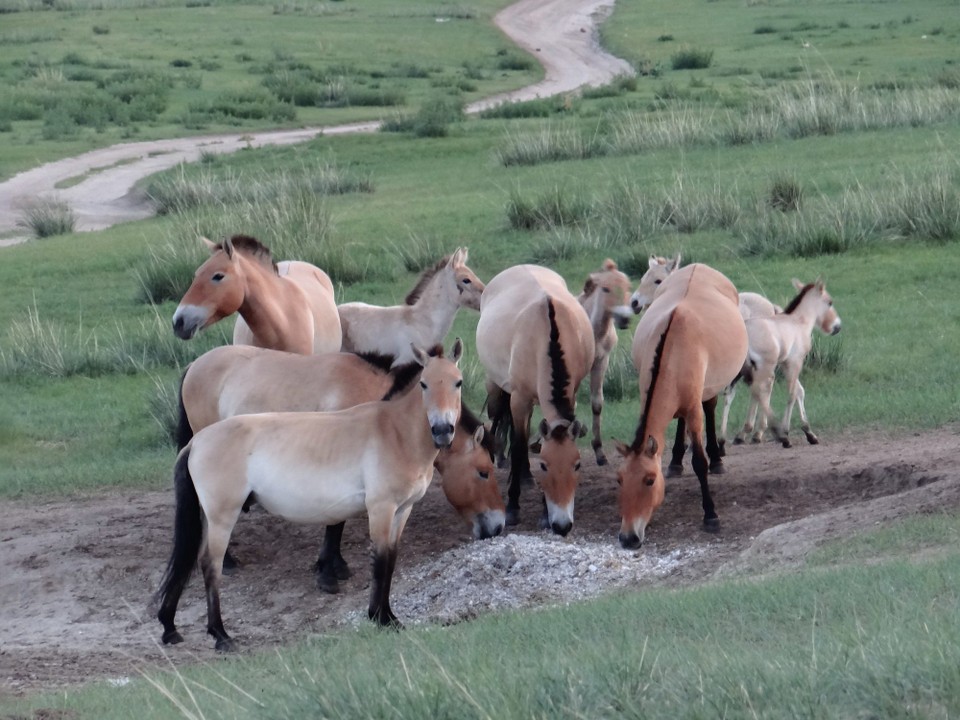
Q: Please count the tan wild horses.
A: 9